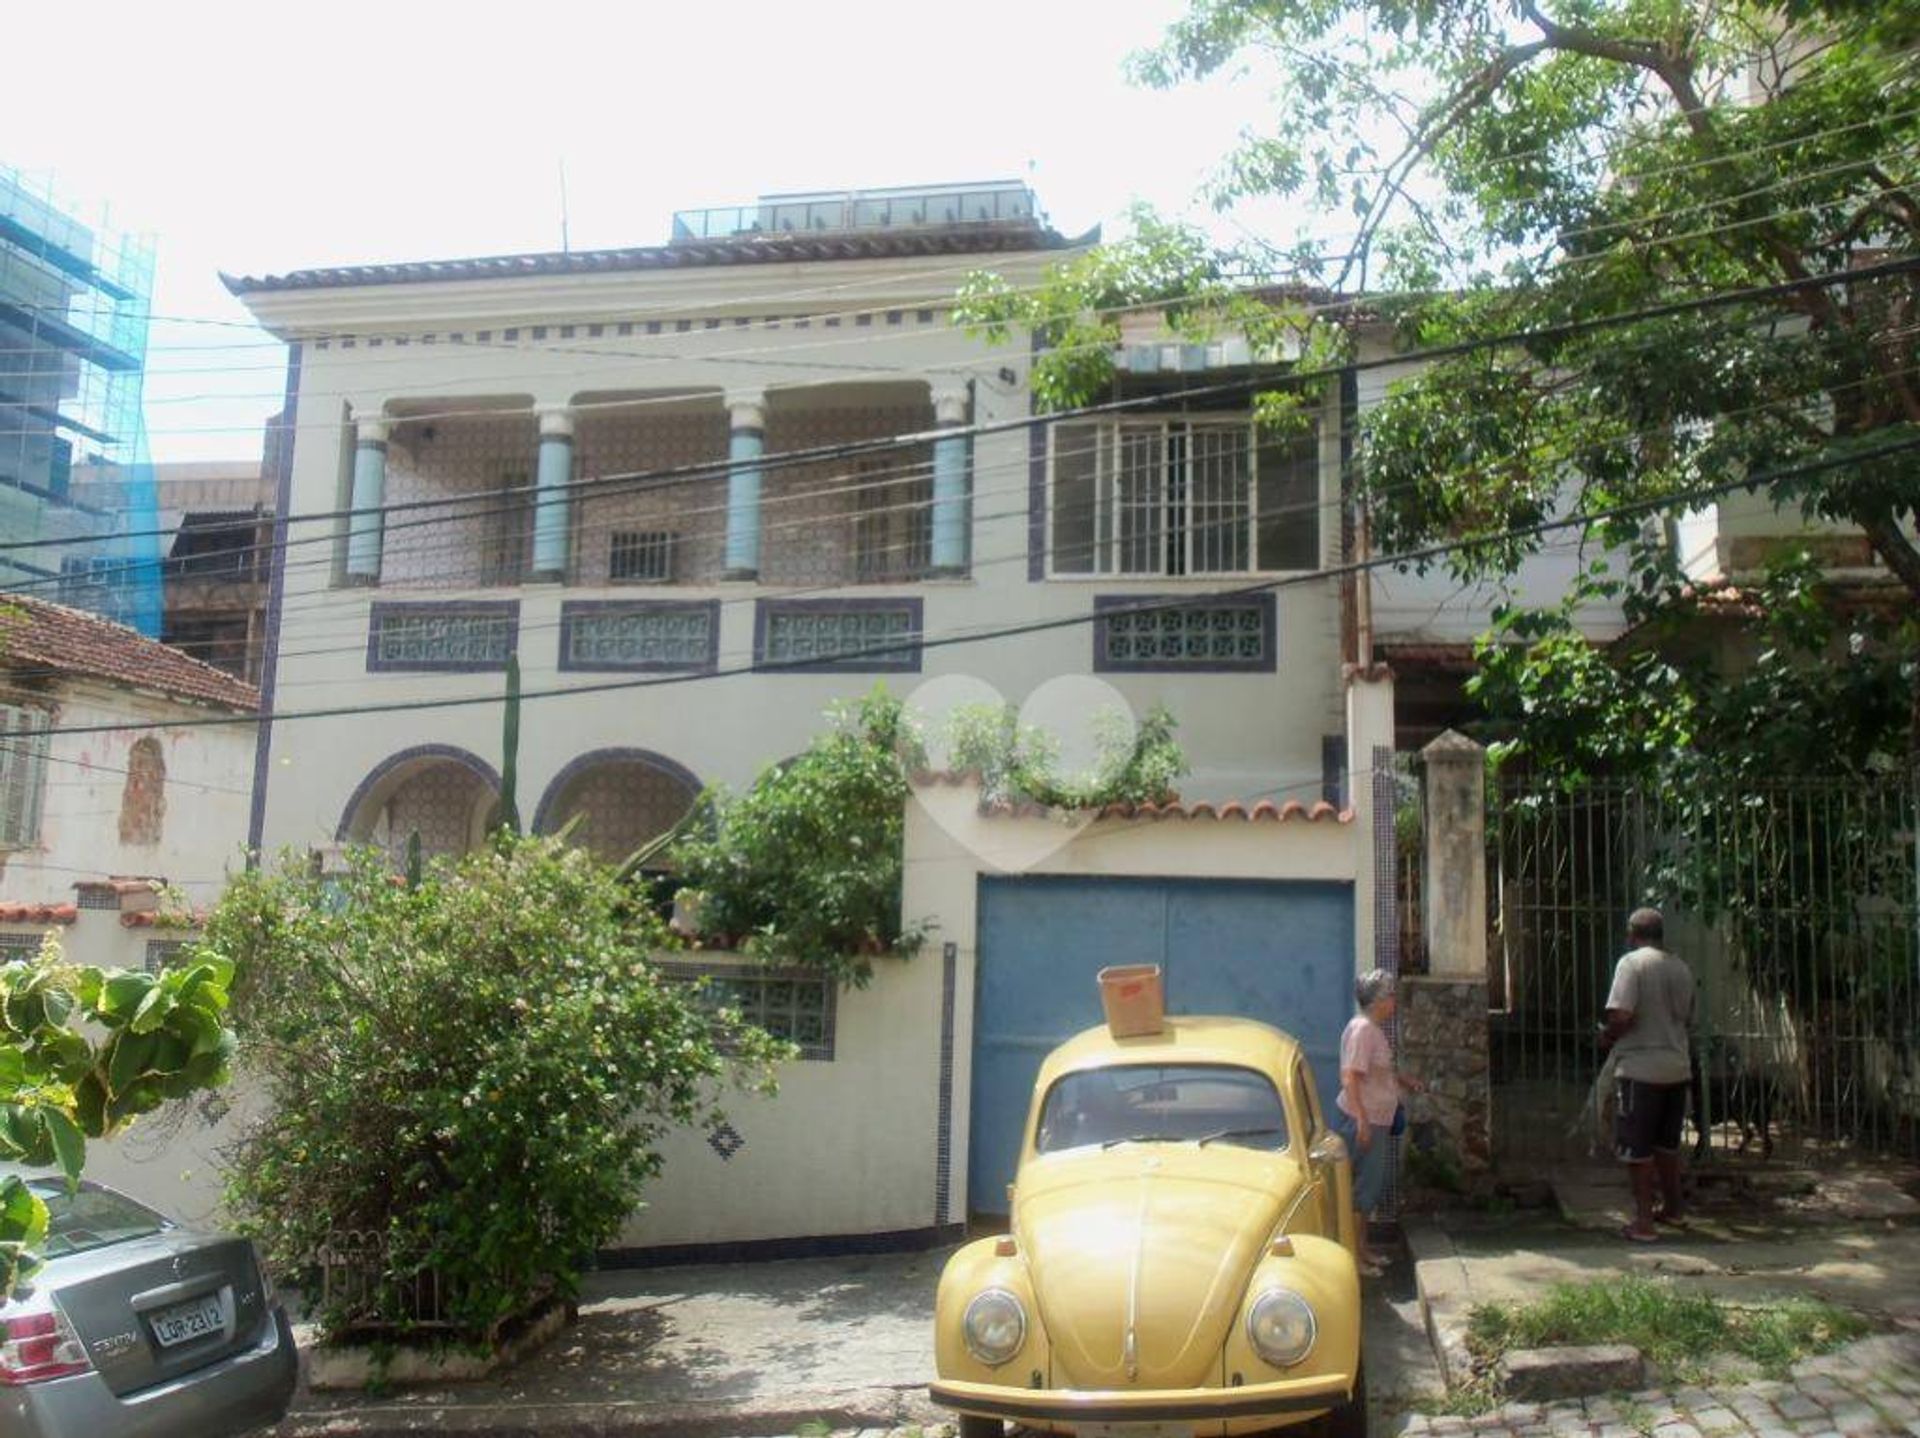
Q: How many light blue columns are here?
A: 4